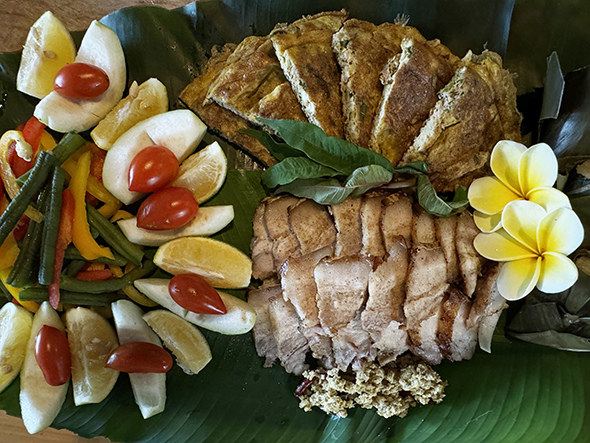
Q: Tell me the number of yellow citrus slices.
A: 7